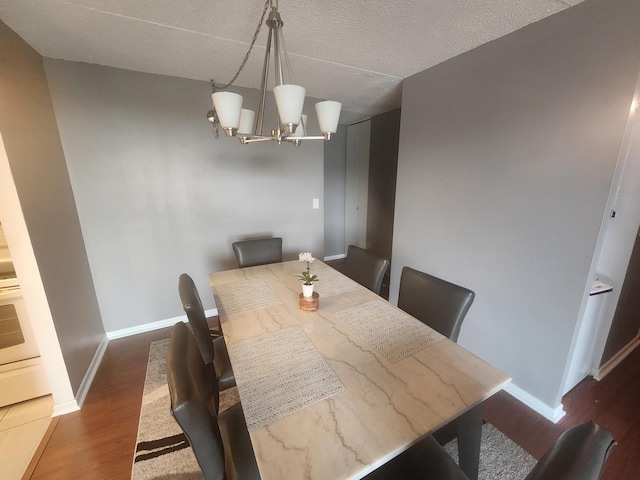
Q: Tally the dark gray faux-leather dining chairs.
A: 6